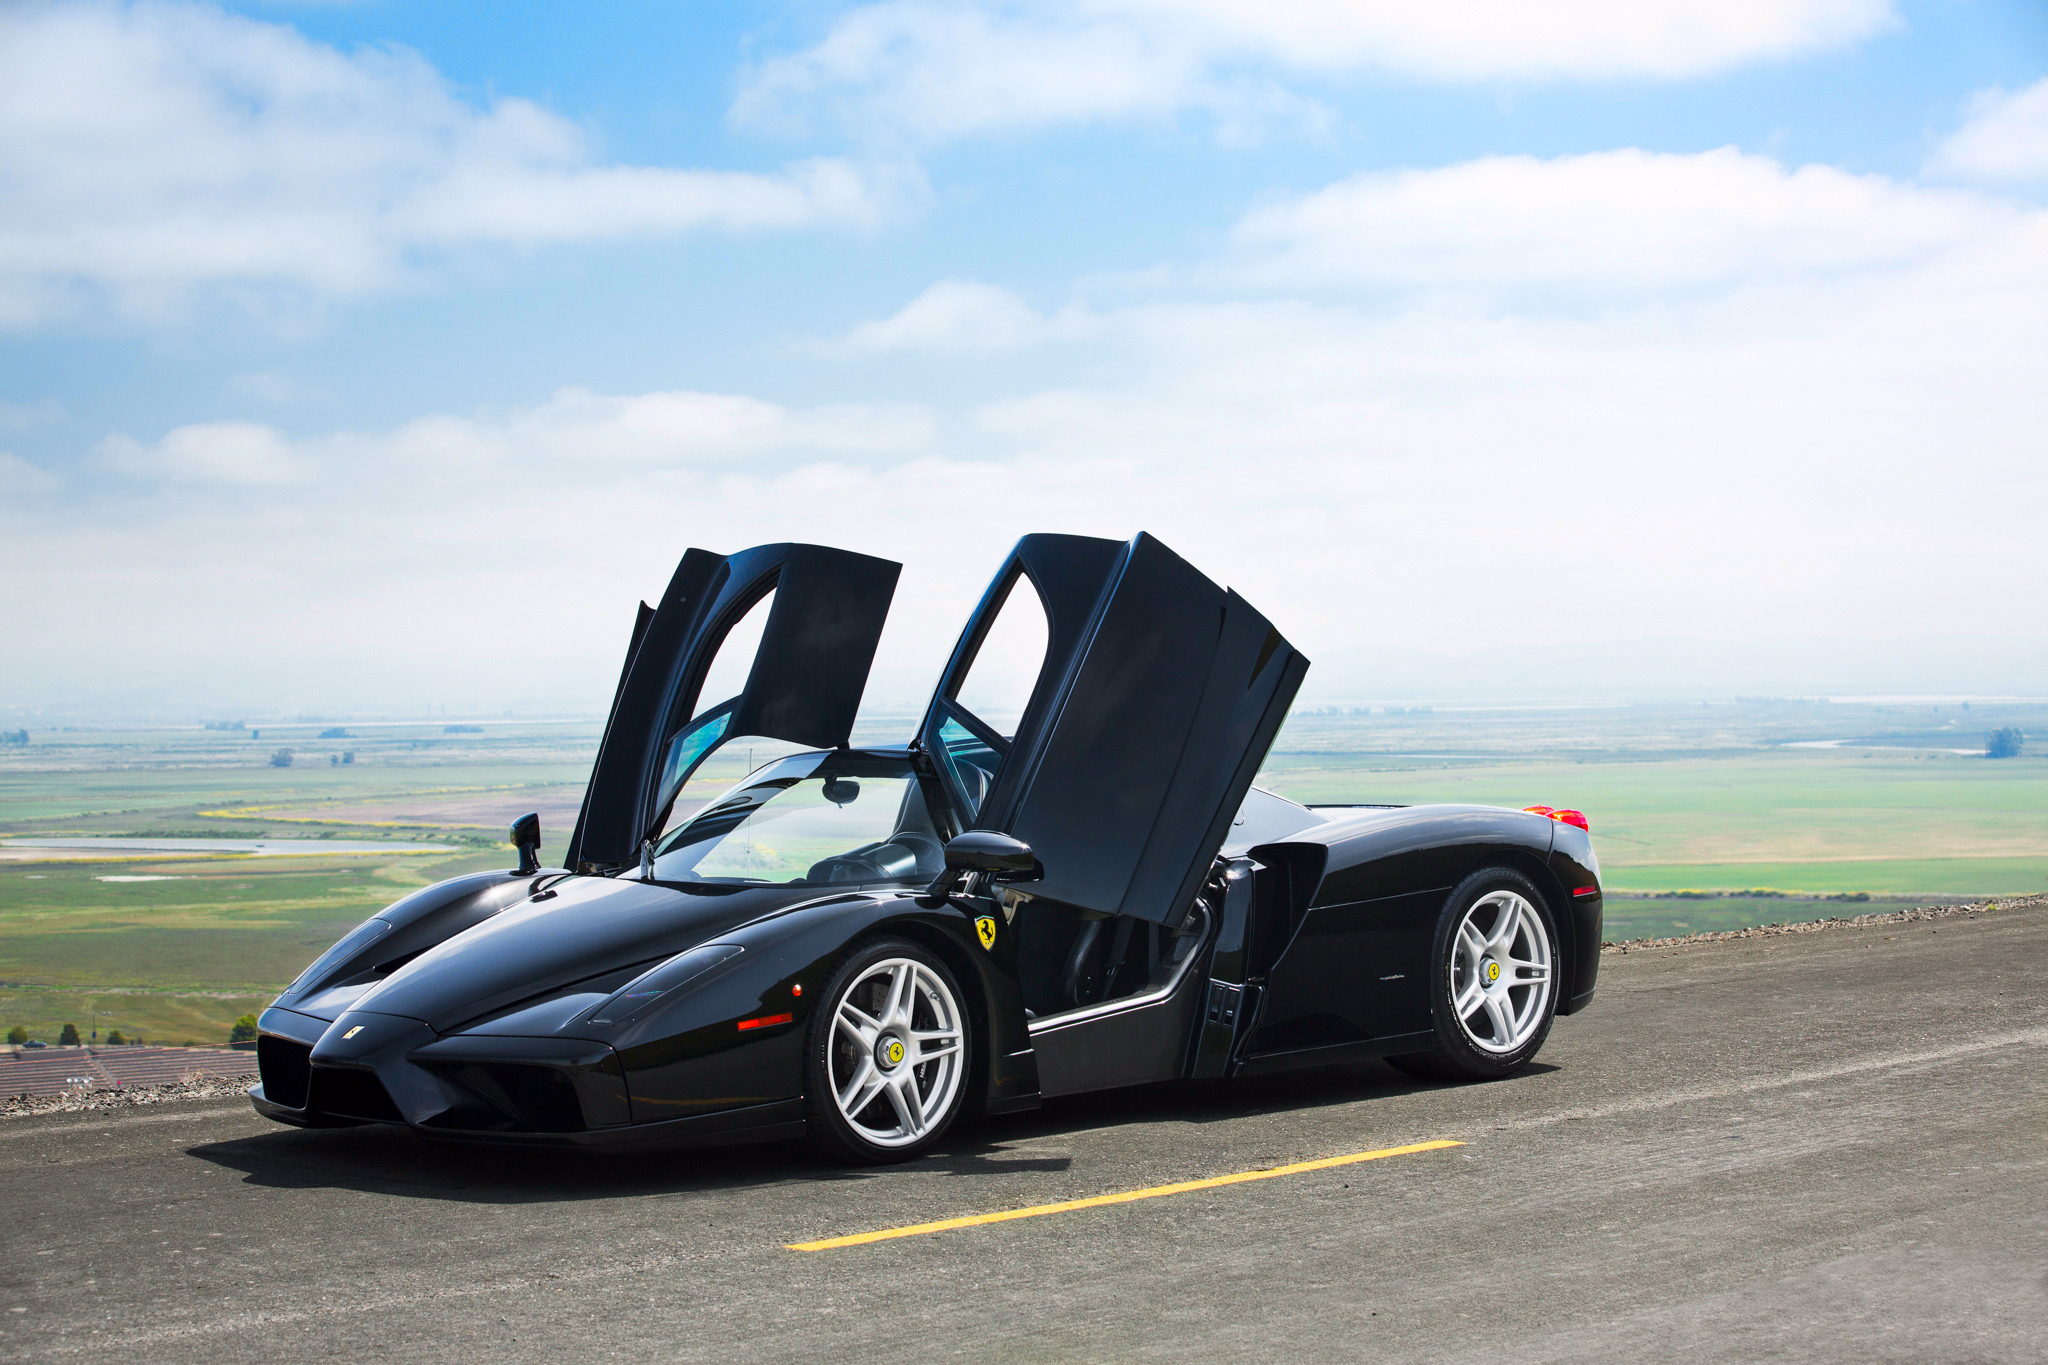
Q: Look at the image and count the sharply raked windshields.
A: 1